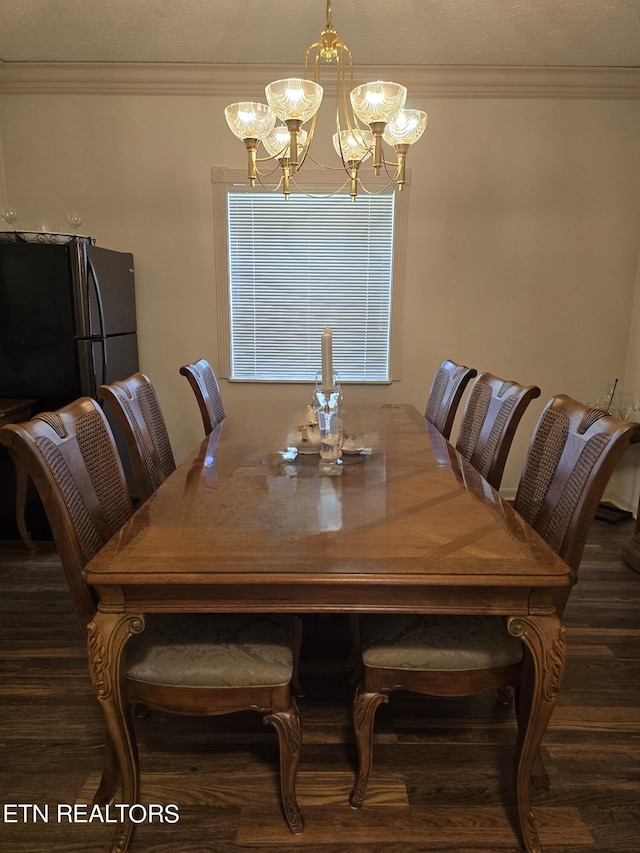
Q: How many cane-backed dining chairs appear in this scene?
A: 6